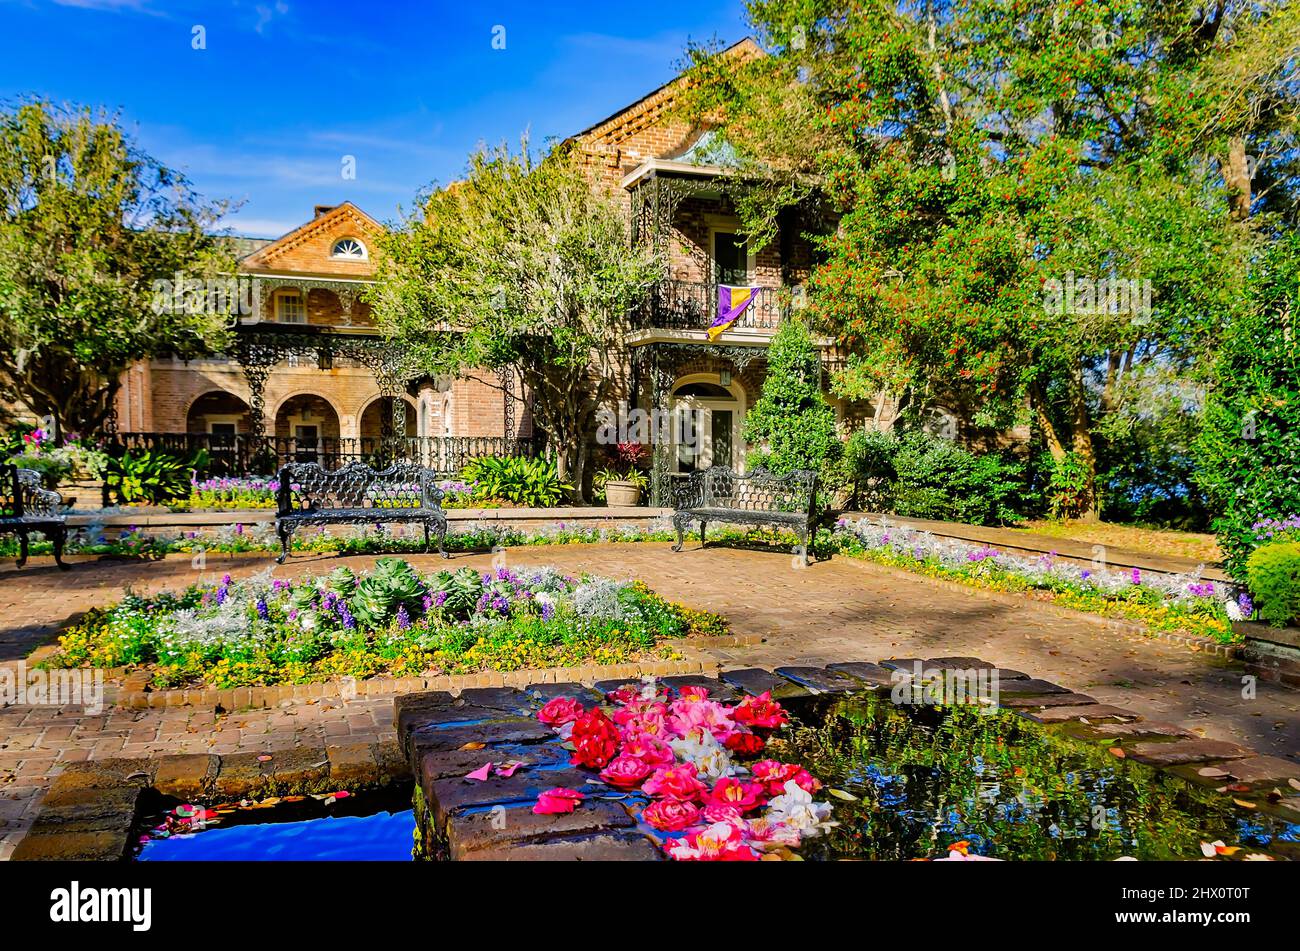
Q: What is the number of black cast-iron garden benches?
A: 3